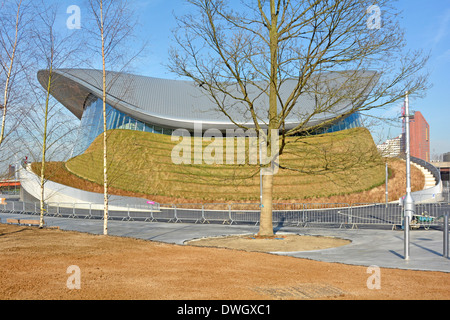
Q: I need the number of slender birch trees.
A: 3